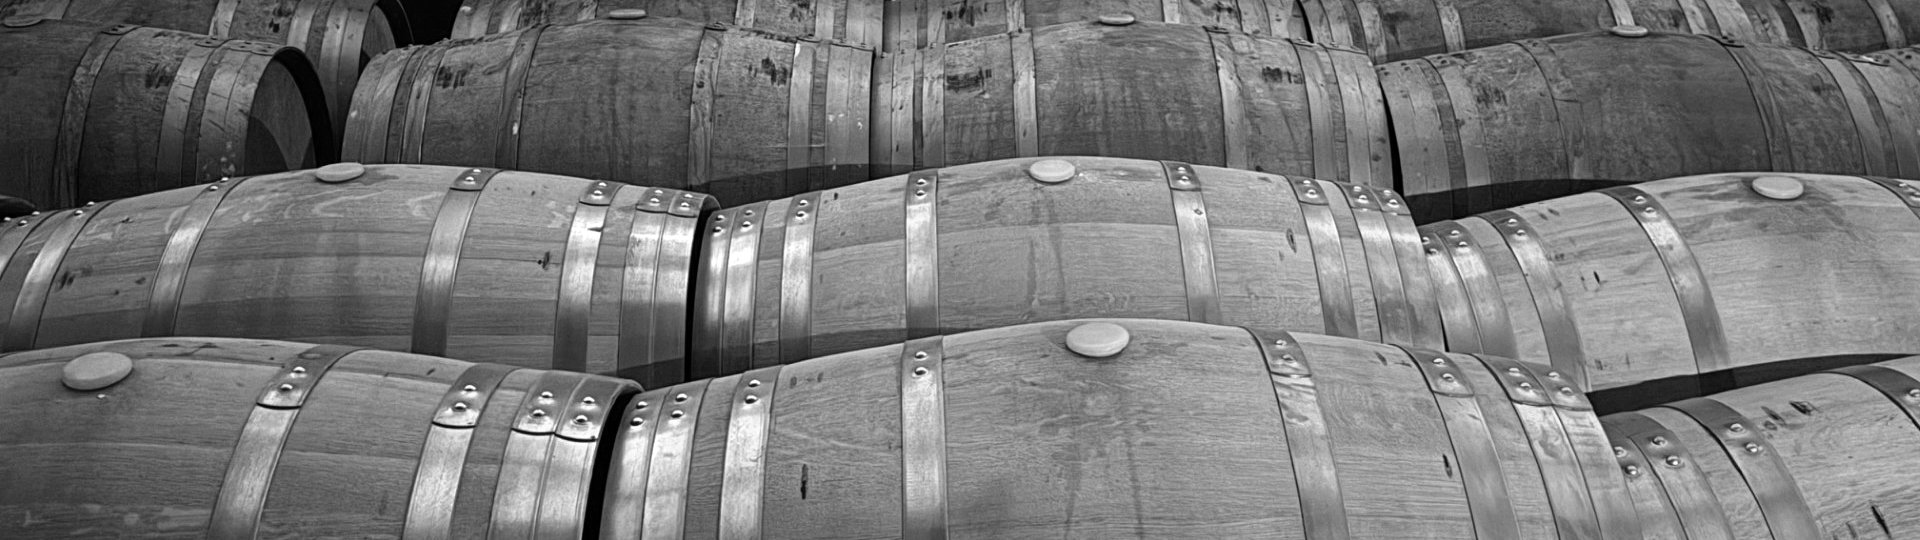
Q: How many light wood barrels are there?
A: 6